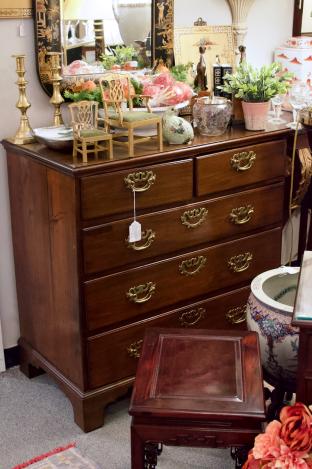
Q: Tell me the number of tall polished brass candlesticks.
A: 2